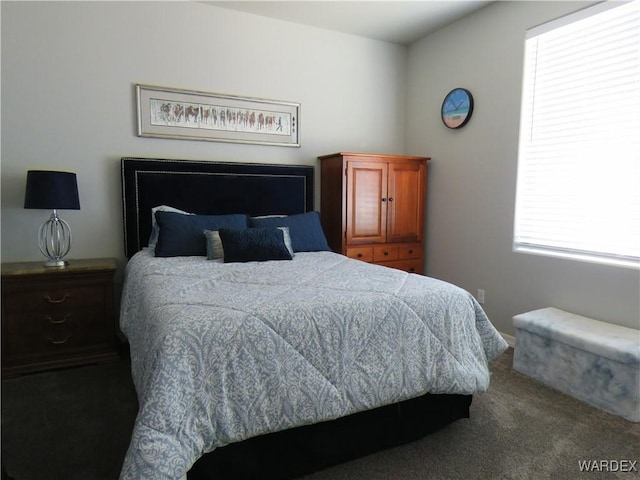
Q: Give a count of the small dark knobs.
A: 6